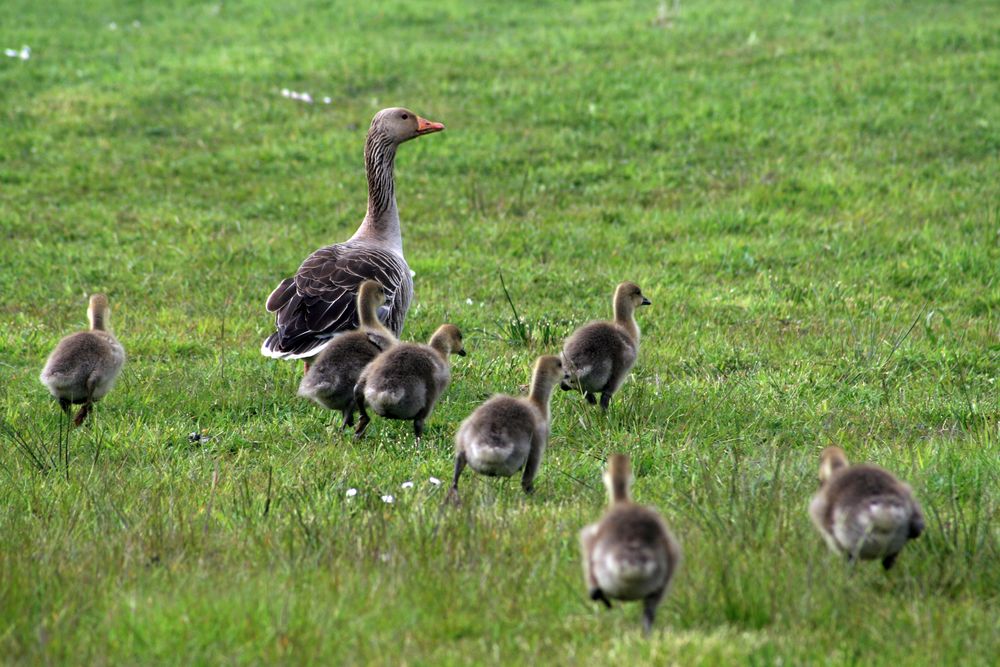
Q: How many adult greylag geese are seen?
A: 1